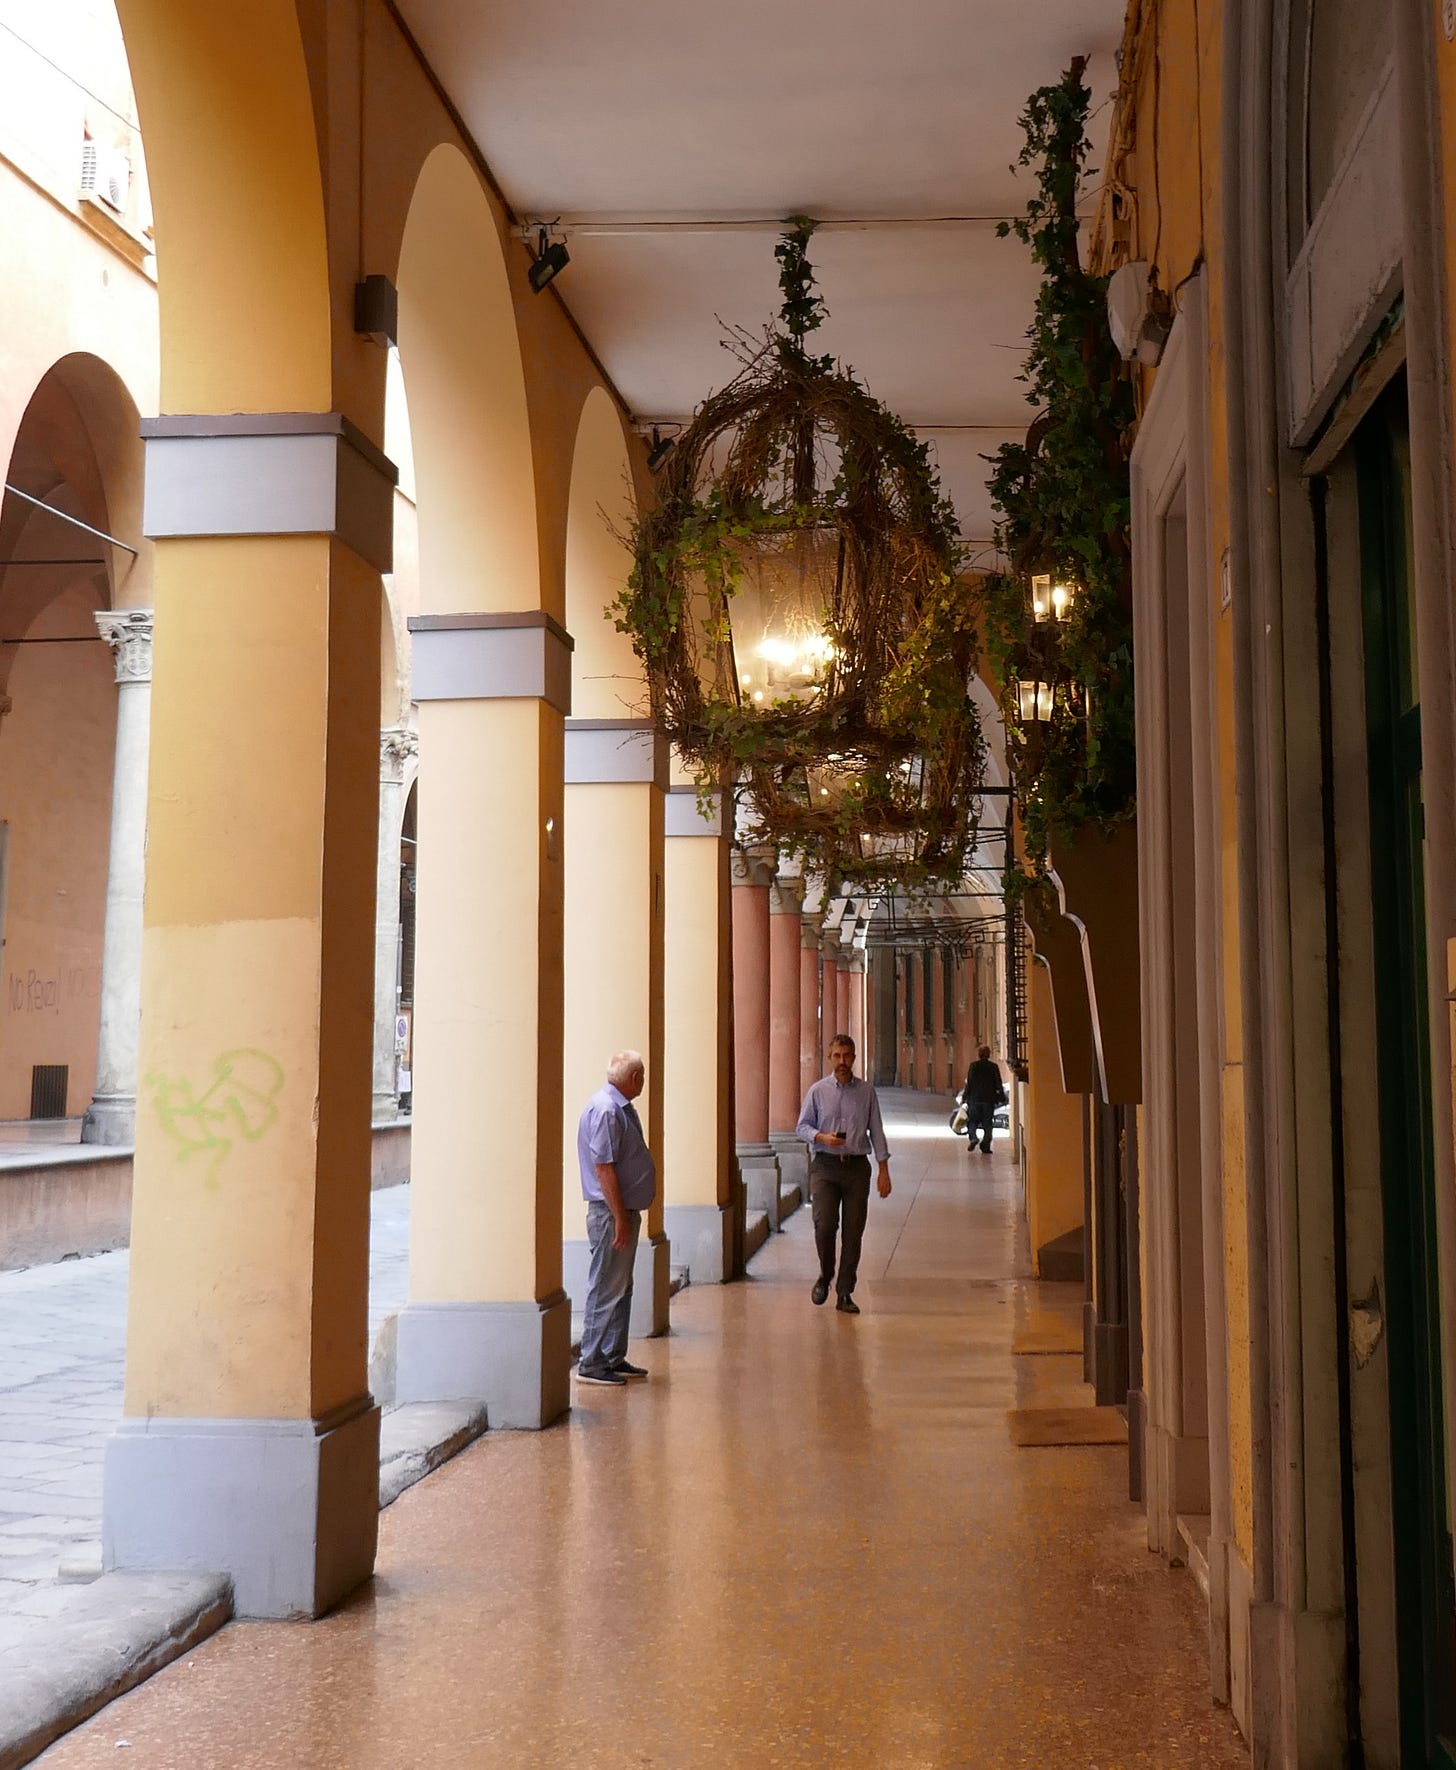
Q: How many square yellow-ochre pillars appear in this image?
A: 4